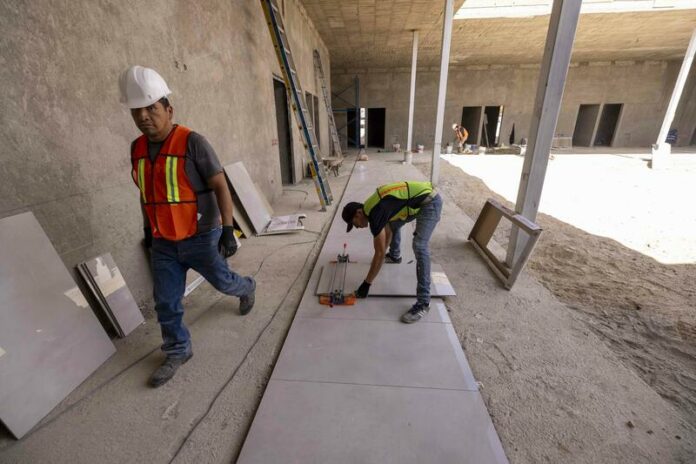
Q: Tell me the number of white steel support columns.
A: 4